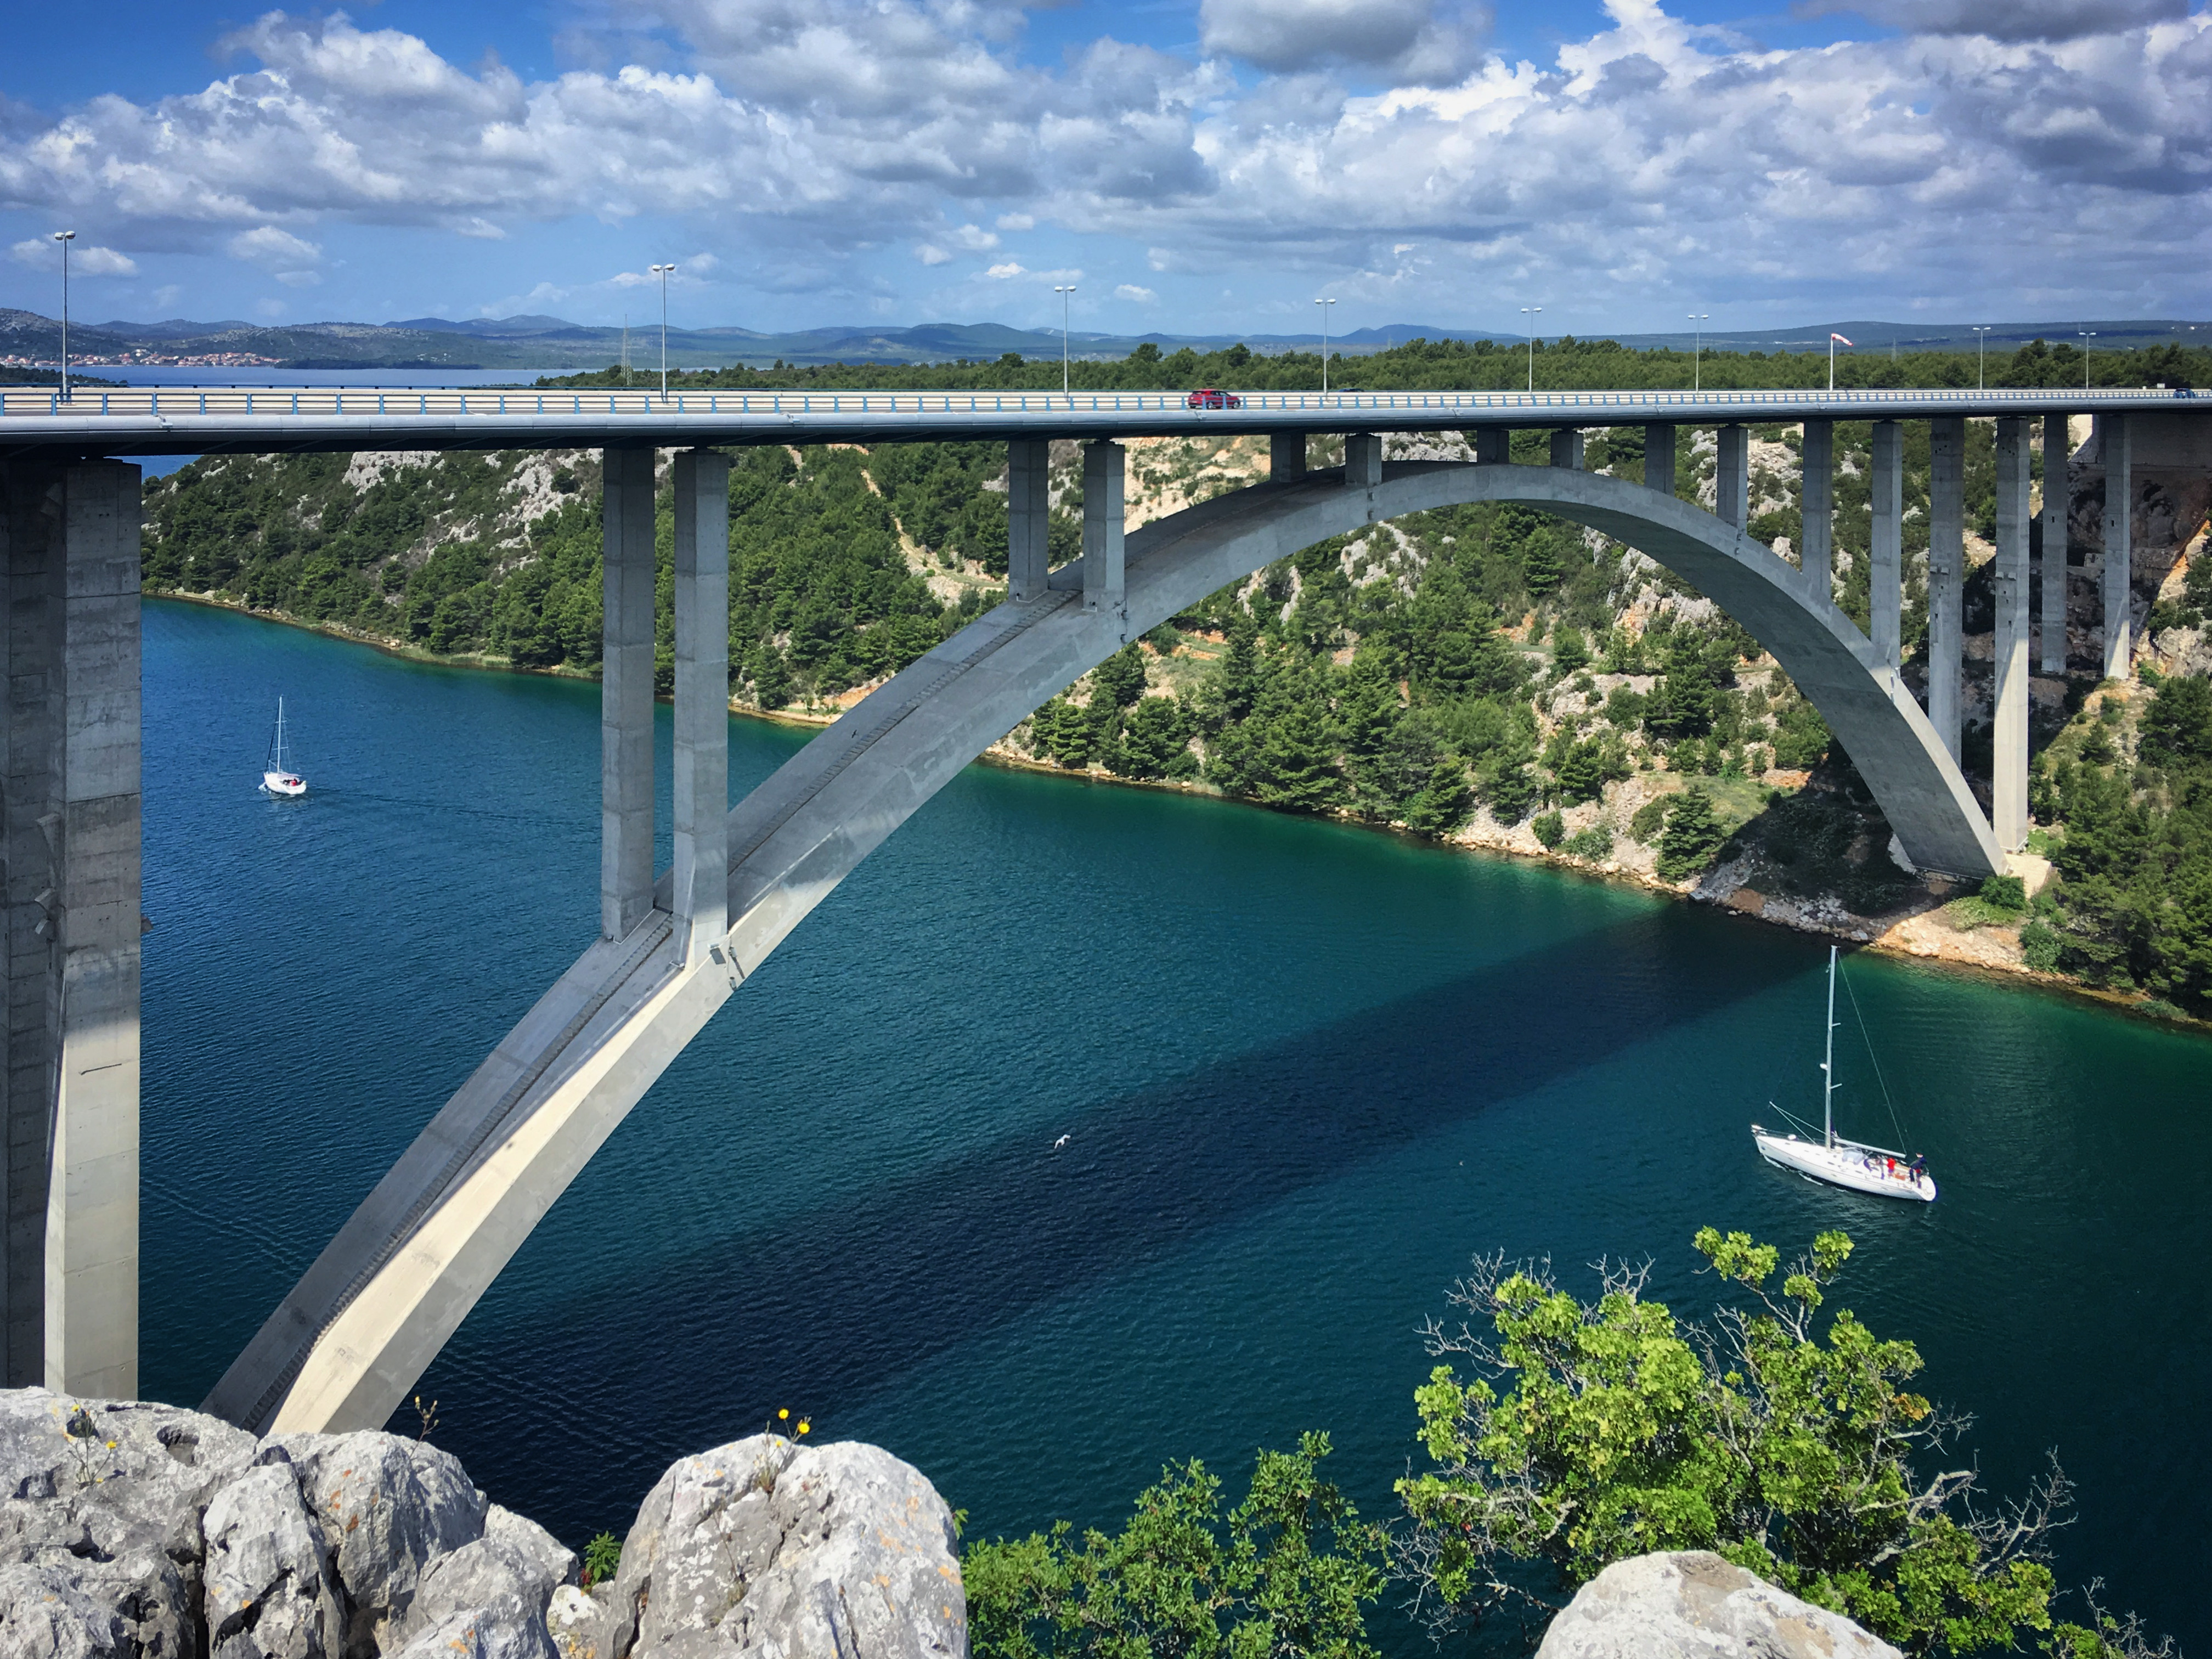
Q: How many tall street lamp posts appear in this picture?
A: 8